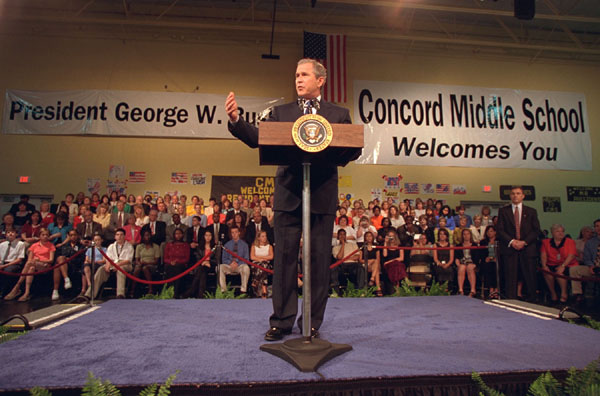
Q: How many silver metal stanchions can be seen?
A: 4